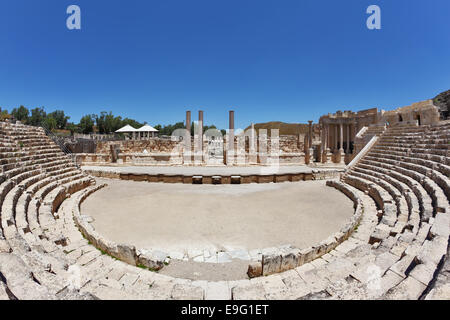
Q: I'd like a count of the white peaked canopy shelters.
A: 2